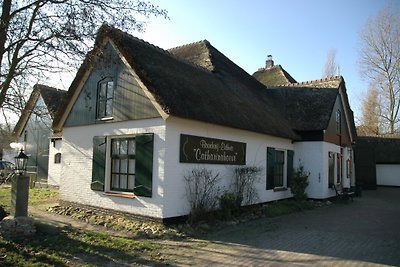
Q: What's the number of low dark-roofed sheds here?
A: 1